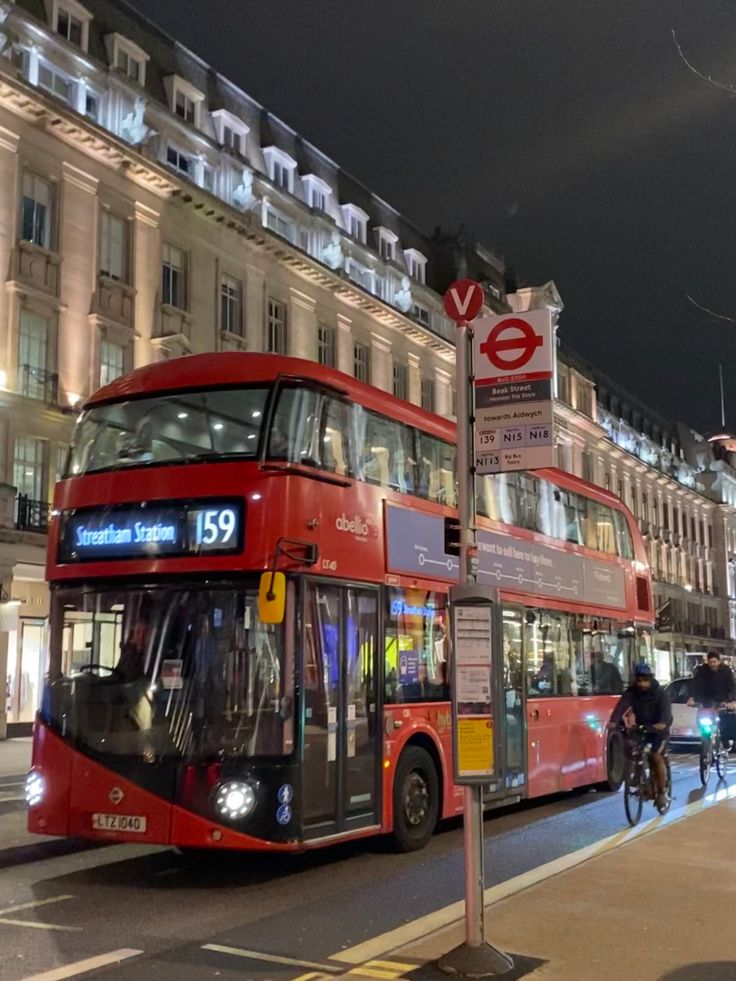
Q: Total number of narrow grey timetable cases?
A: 1